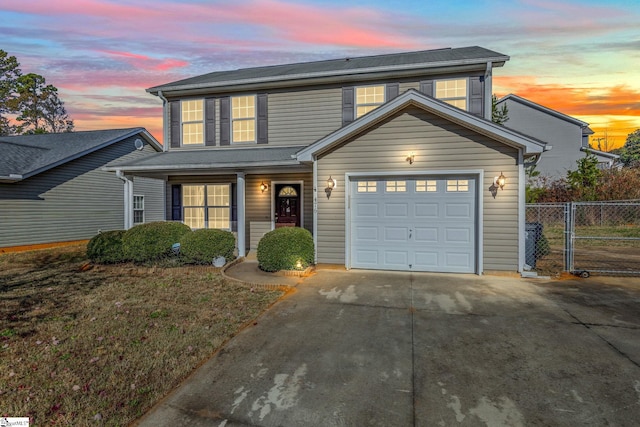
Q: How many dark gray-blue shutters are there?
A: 10